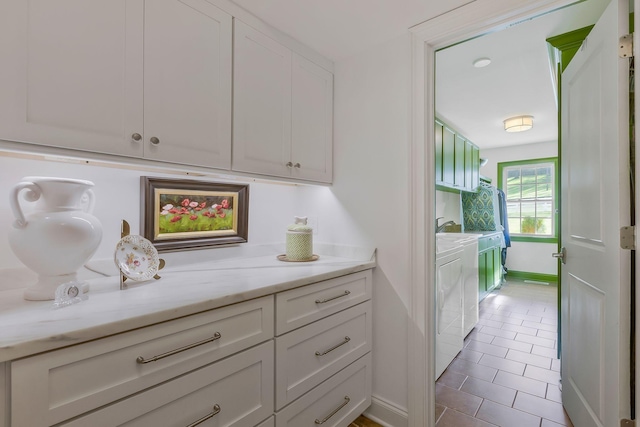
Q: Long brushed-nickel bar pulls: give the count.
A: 5